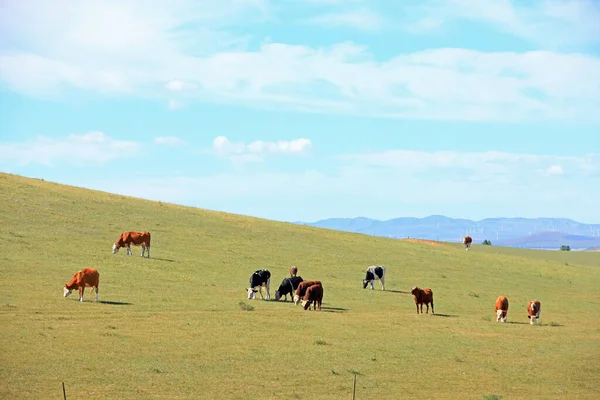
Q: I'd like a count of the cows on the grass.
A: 12